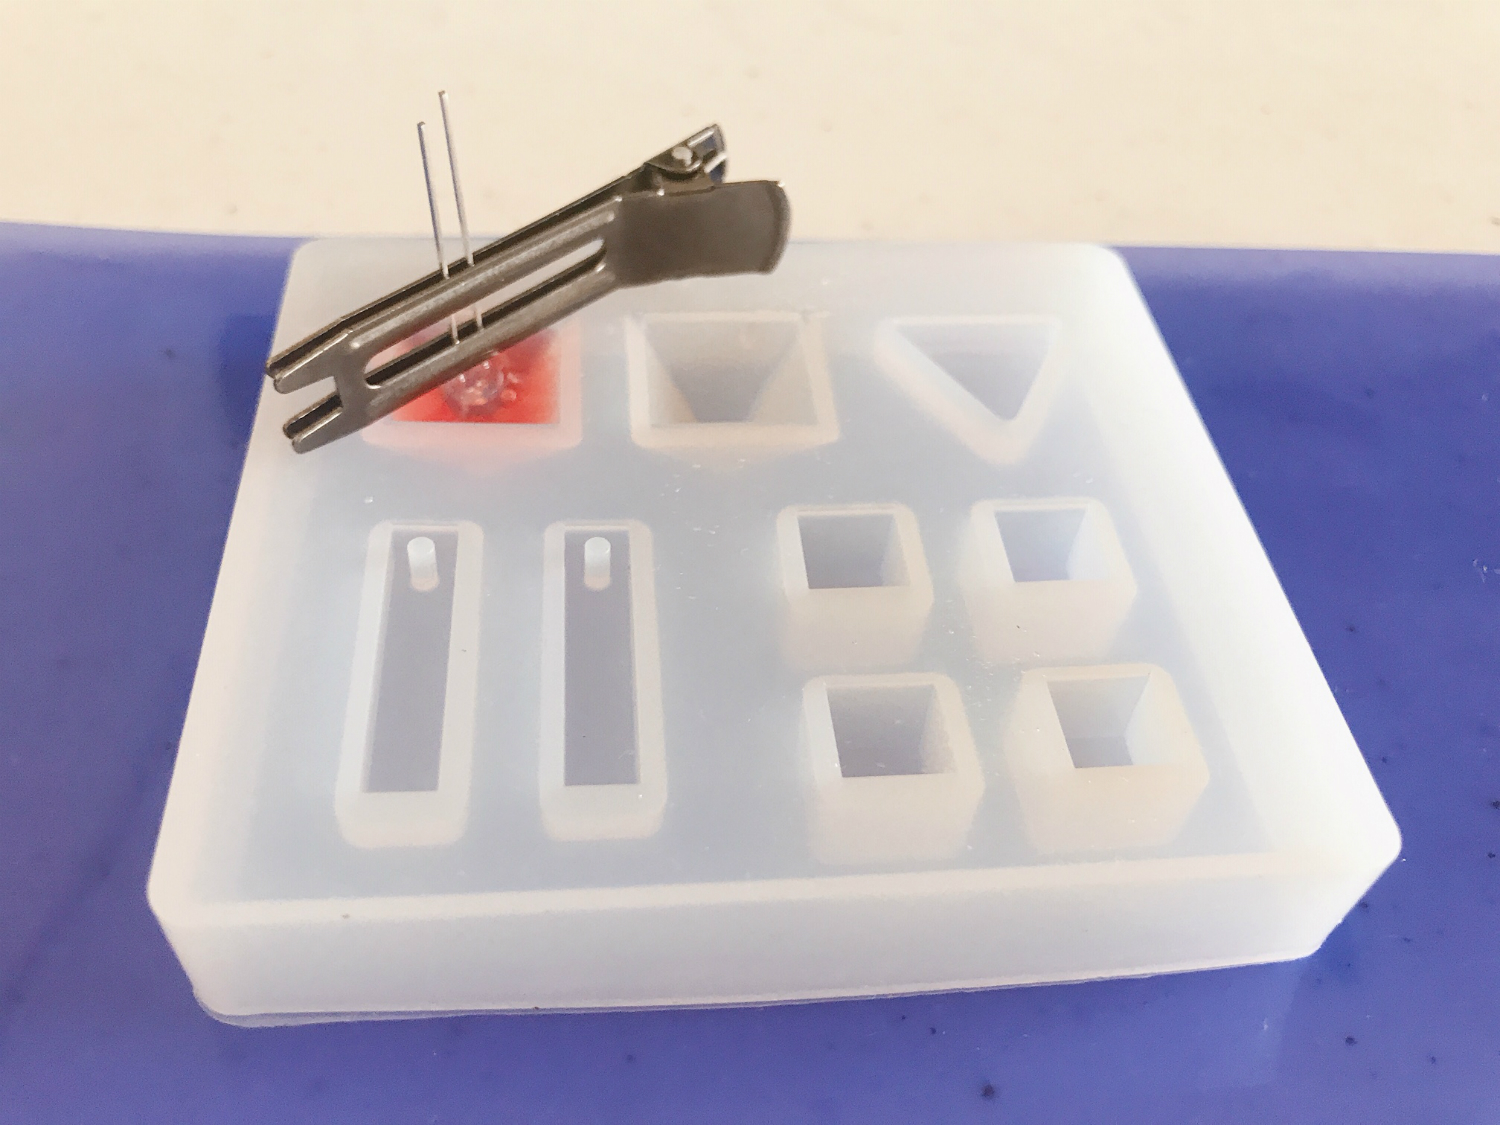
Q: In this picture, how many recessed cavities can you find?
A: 9